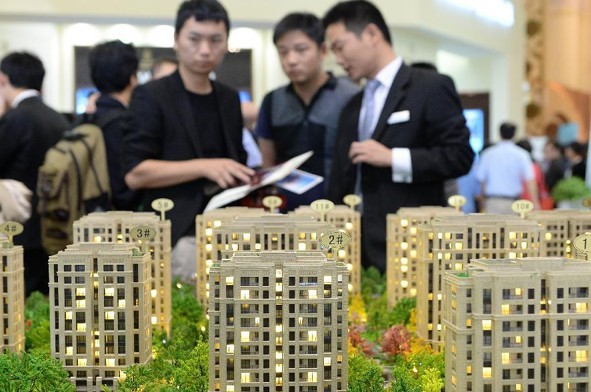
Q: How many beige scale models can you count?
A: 11